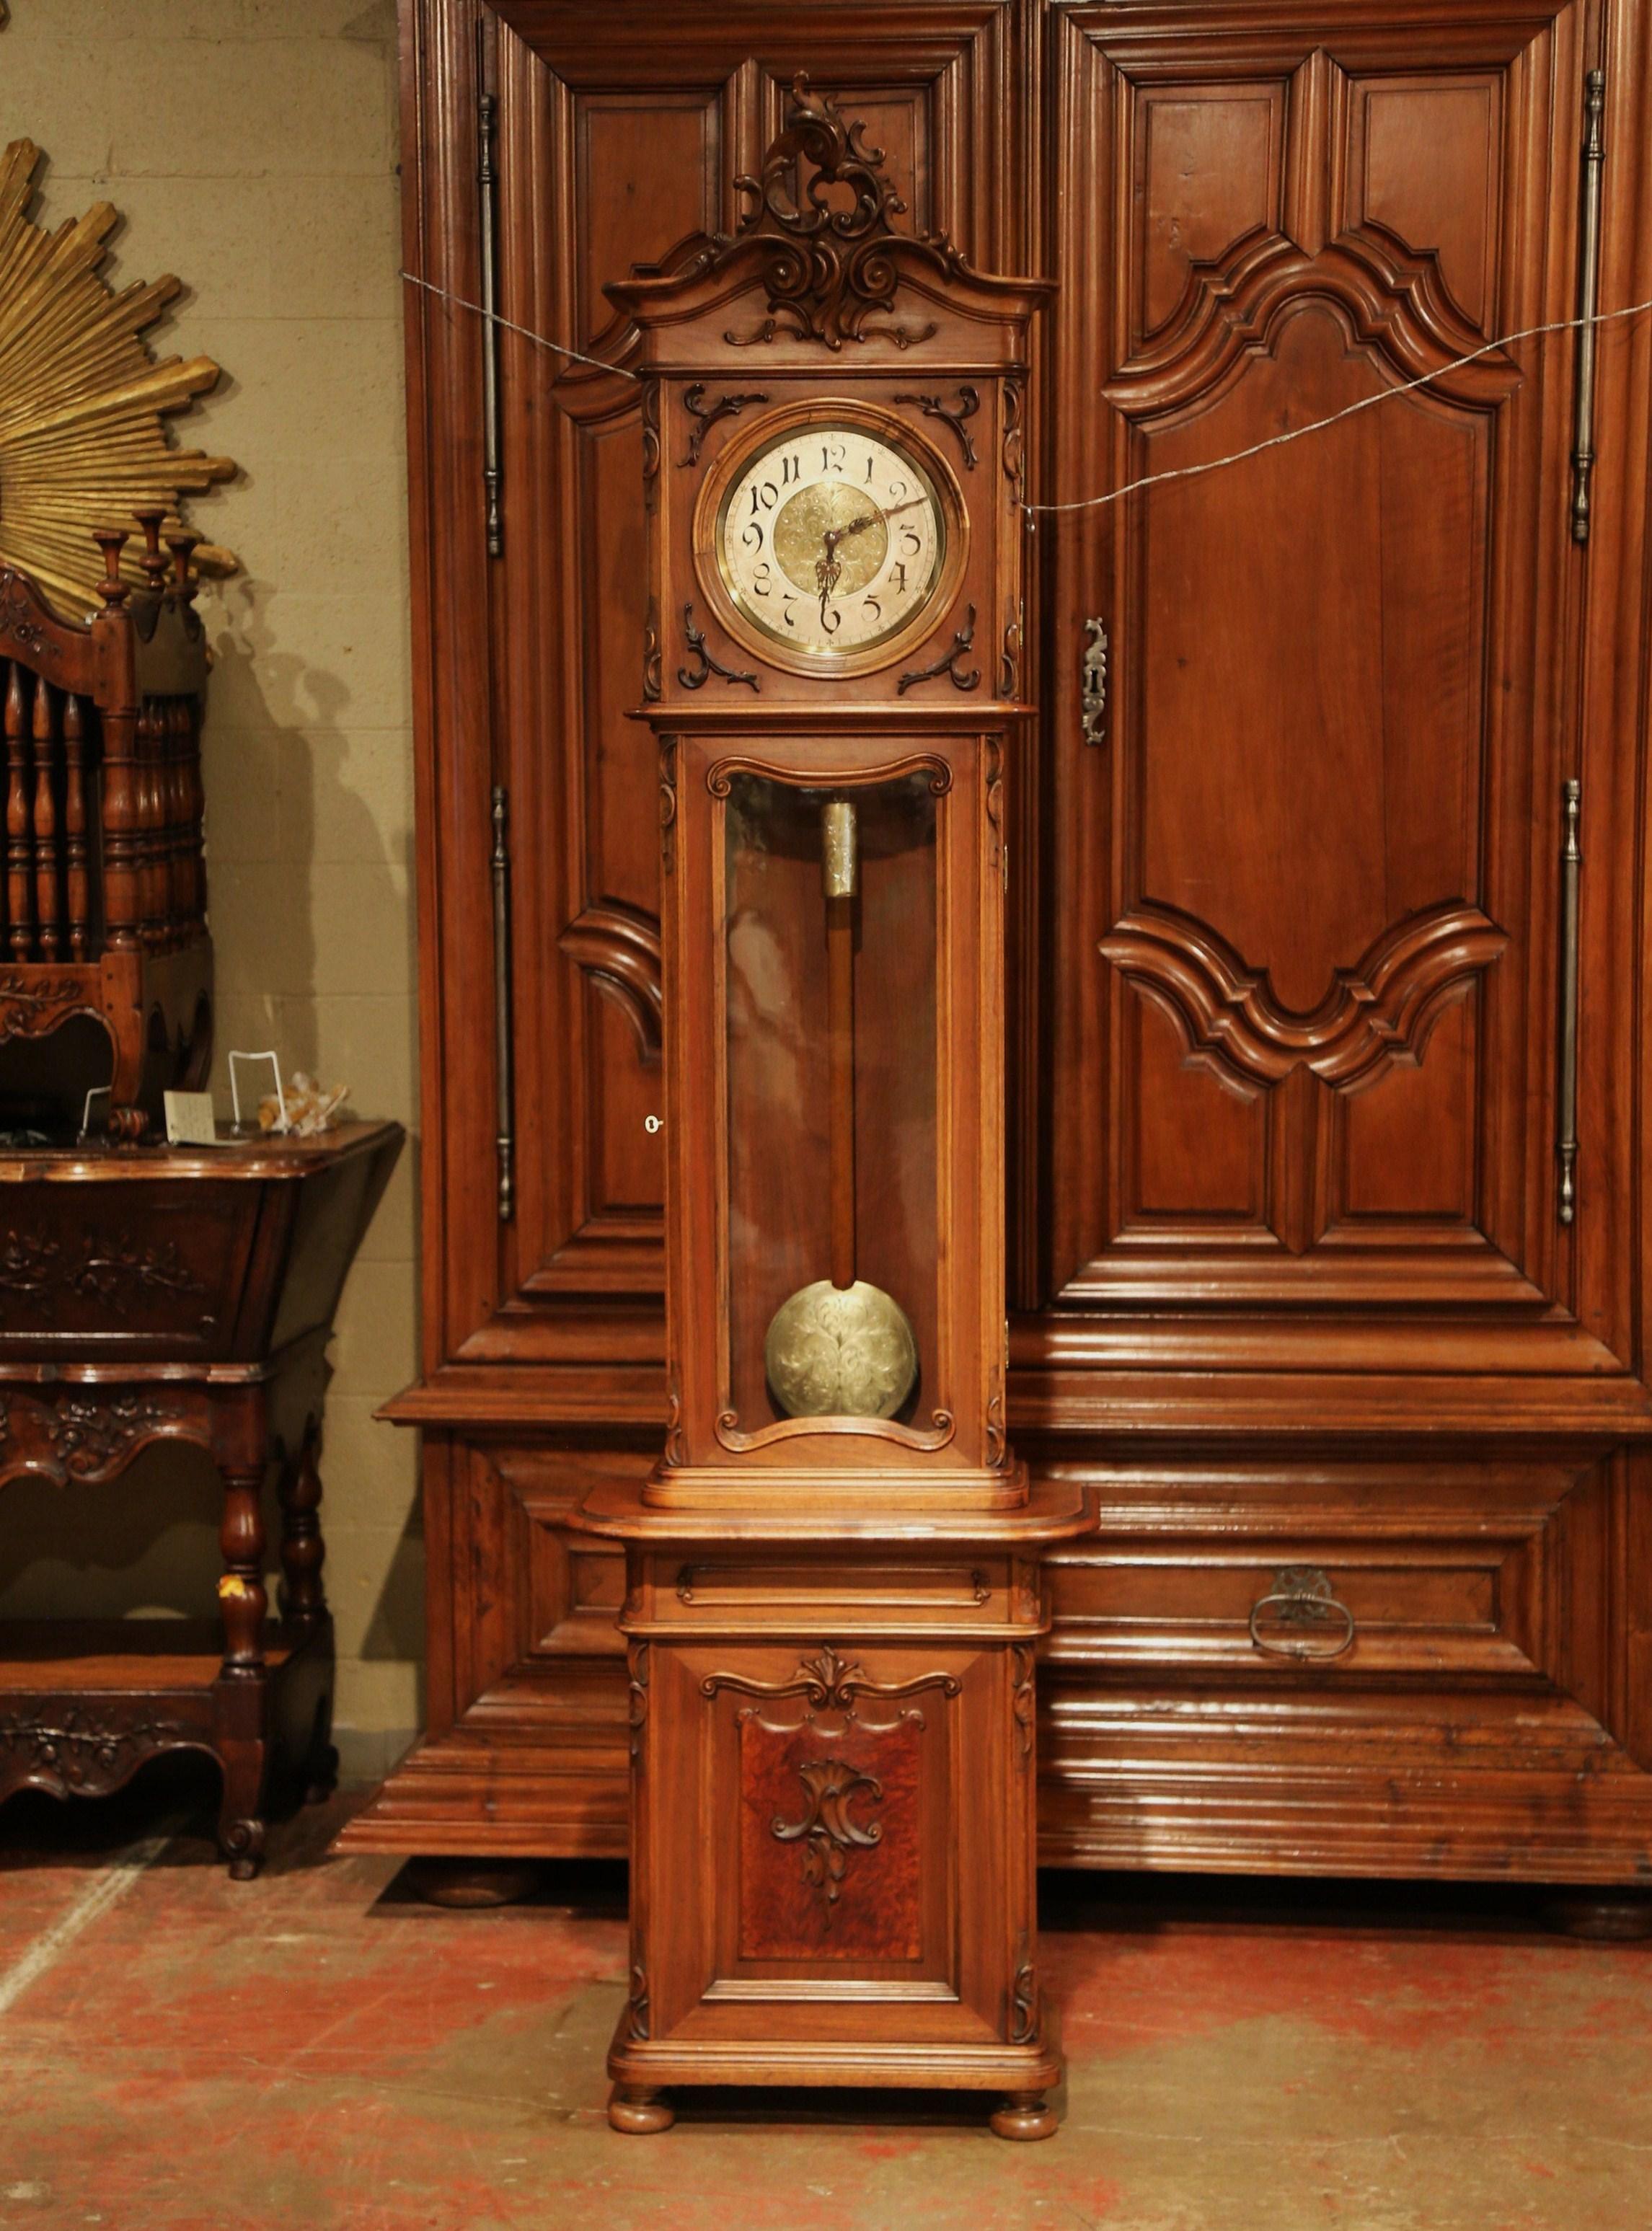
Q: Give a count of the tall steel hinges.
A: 4